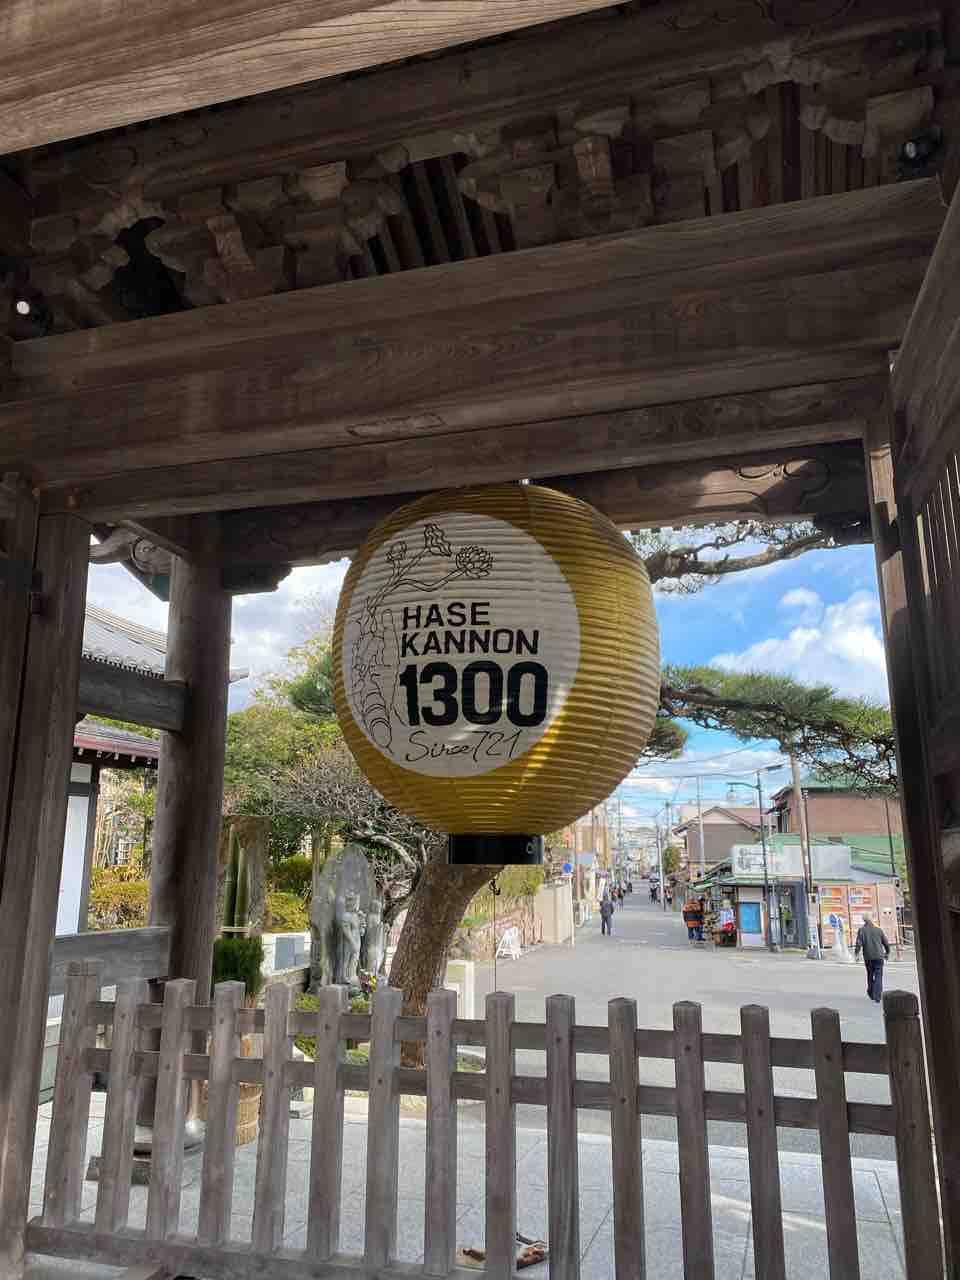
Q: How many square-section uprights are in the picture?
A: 15